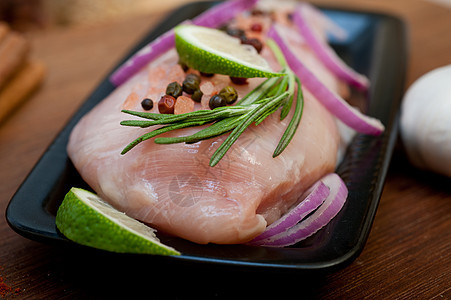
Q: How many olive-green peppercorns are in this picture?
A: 4